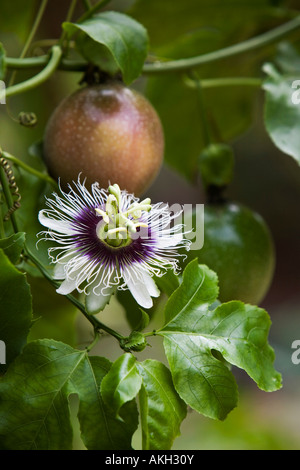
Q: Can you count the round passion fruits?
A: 2